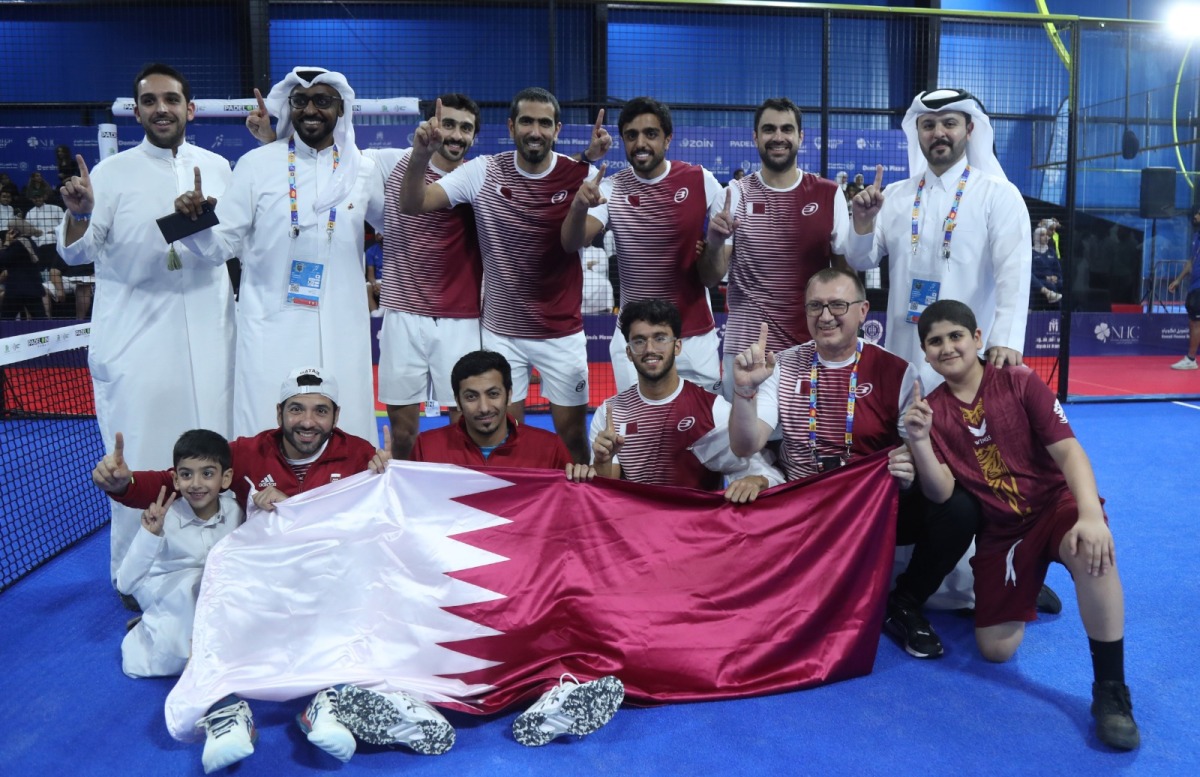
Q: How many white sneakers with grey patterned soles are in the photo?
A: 2